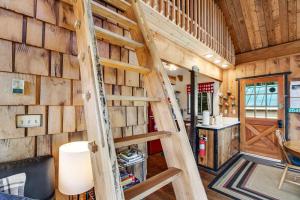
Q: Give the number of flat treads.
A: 7